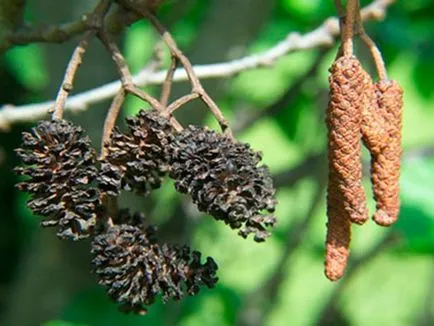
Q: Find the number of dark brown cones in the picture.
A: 4